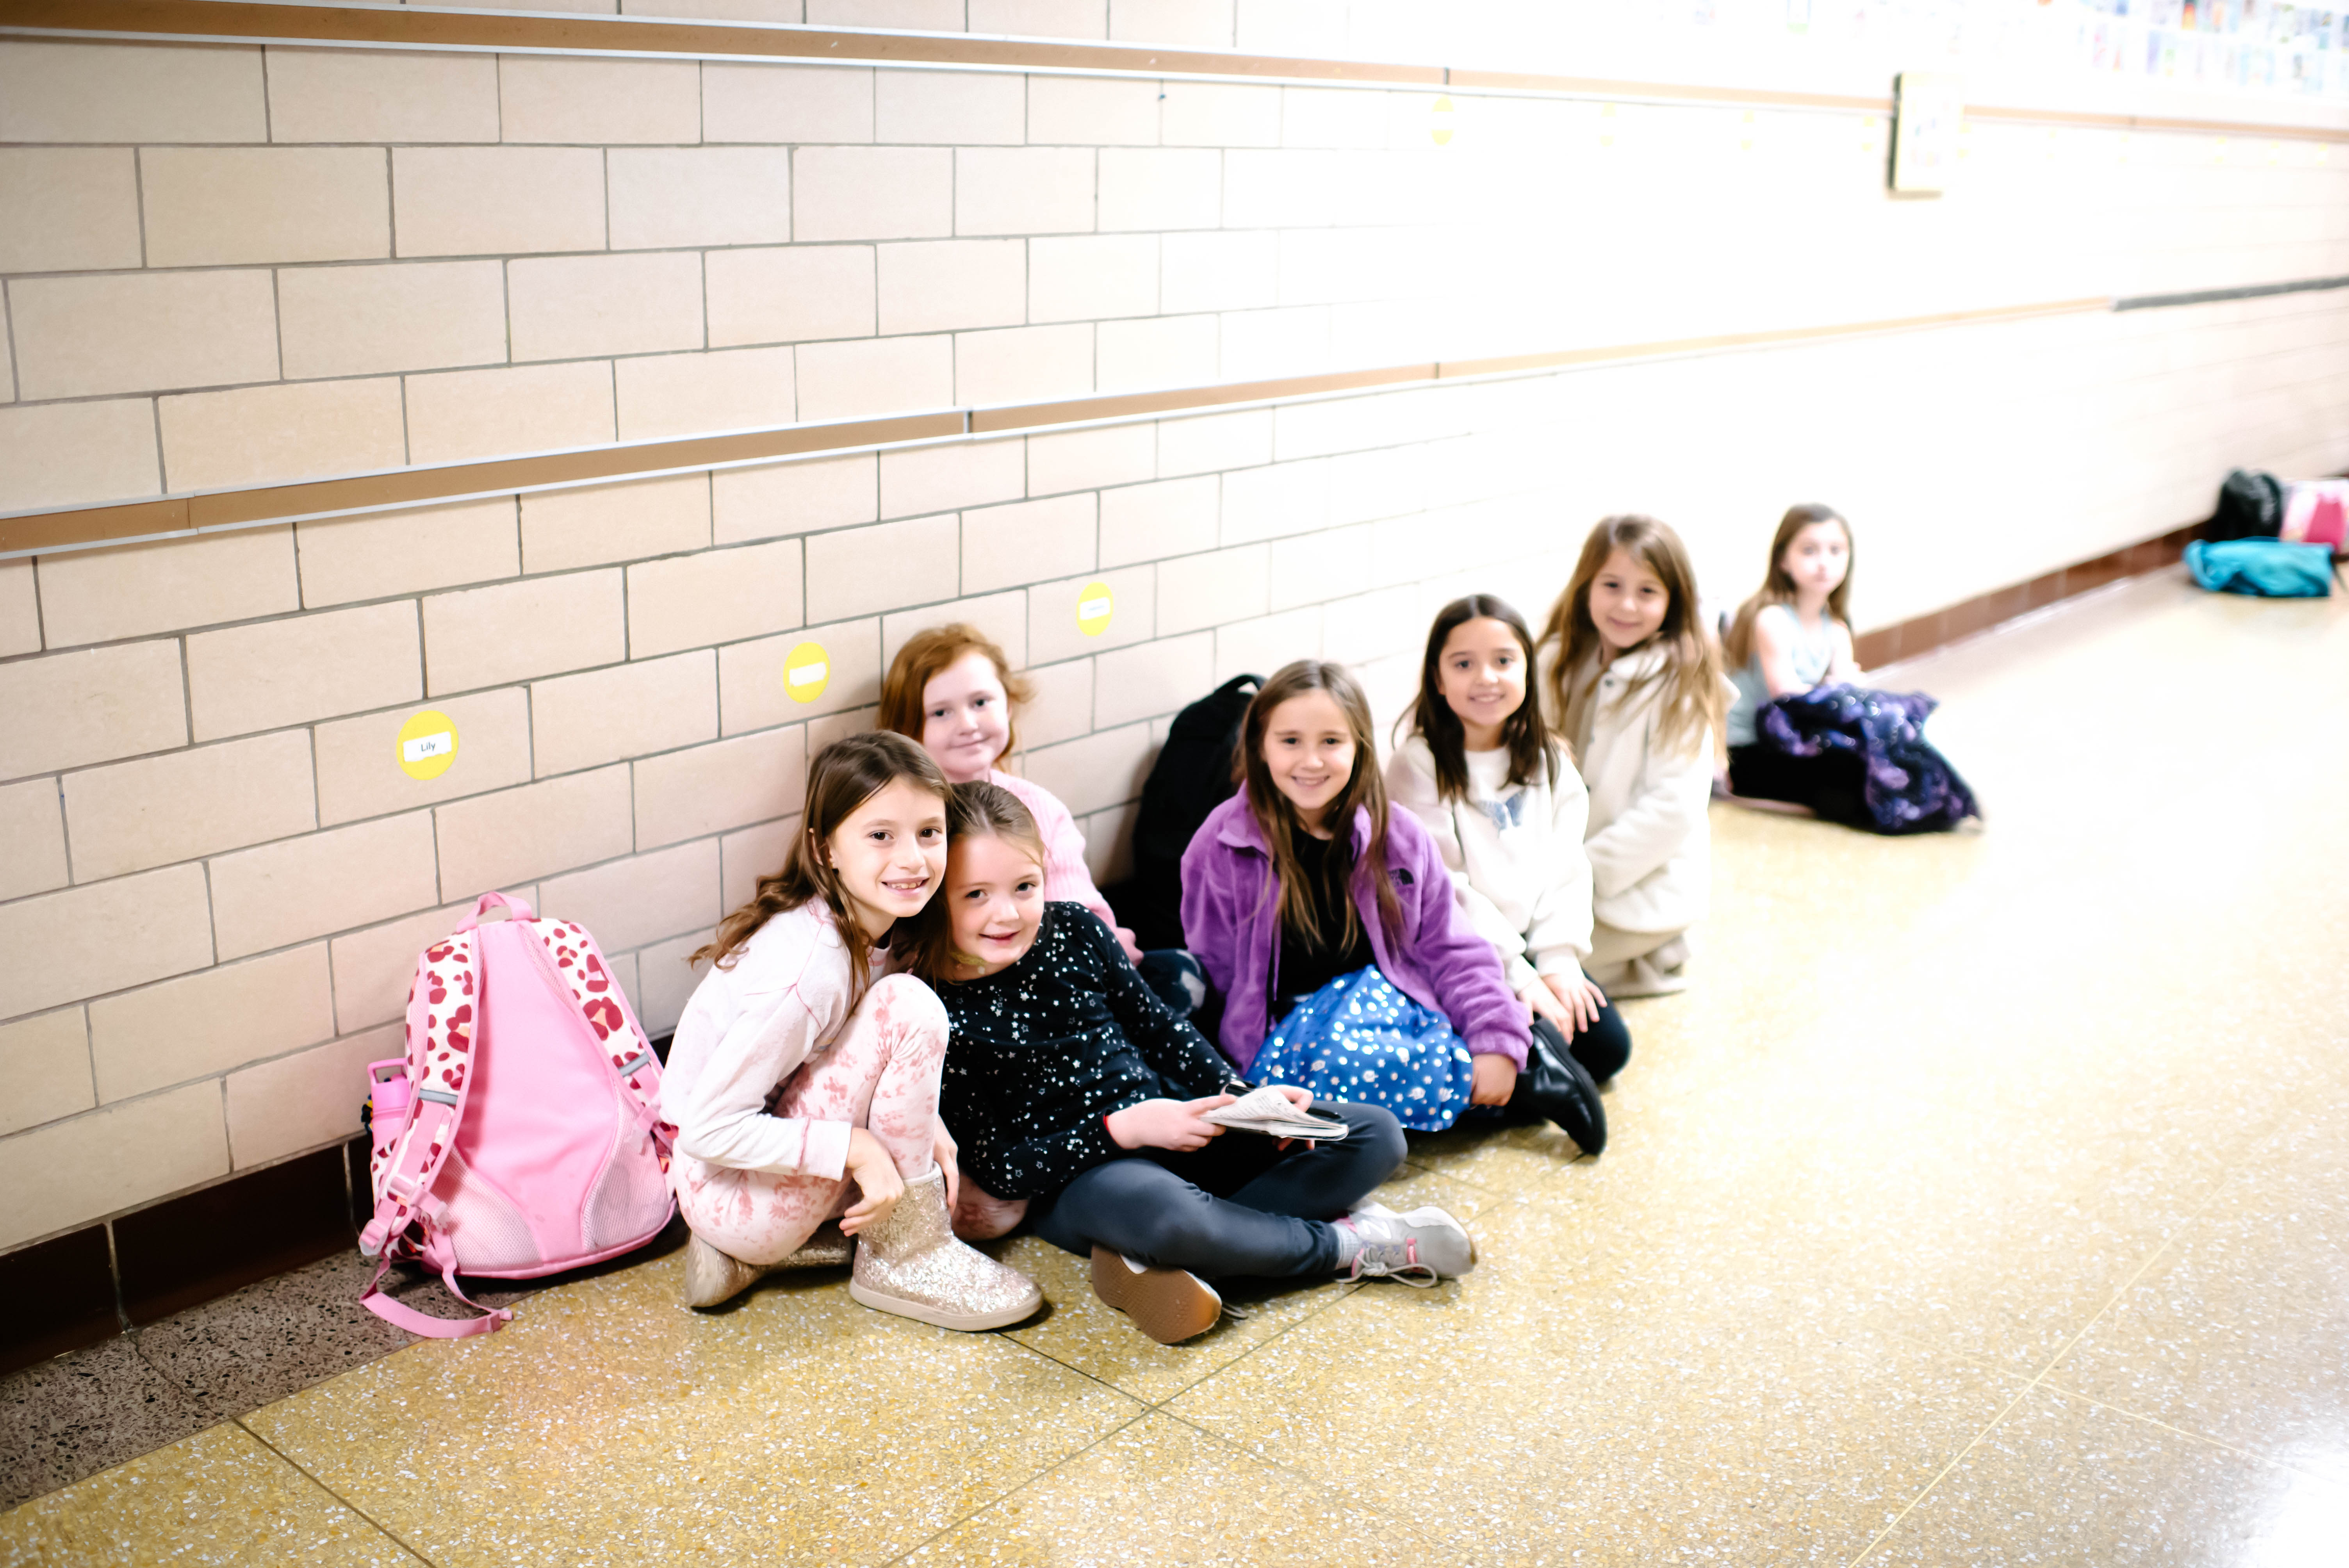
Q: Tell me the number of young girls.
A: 7